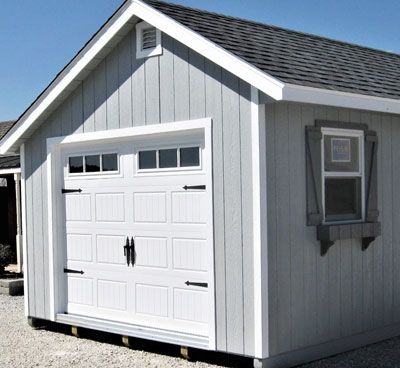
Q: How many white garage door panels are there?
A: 12